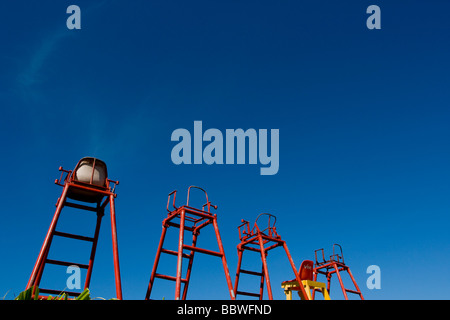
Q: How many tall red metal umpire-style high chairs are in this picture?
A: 4